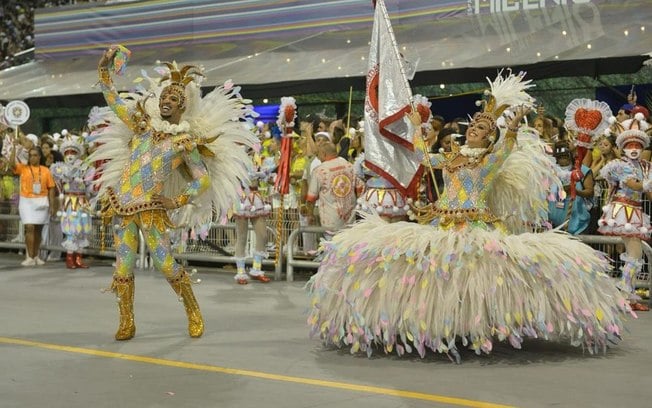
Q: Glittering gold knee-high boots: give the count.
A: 2